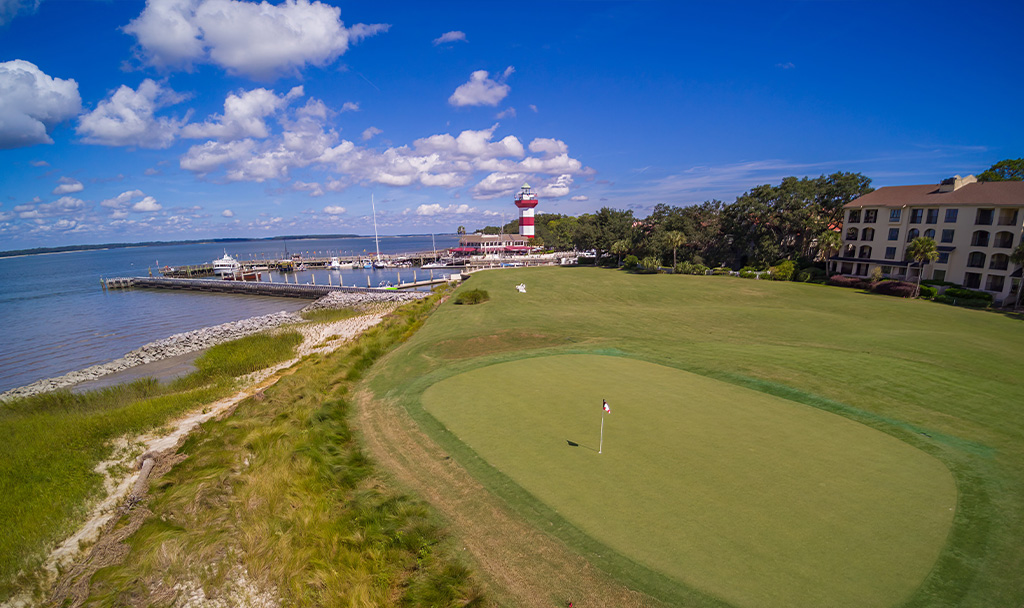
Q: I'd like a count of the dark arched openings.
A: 10